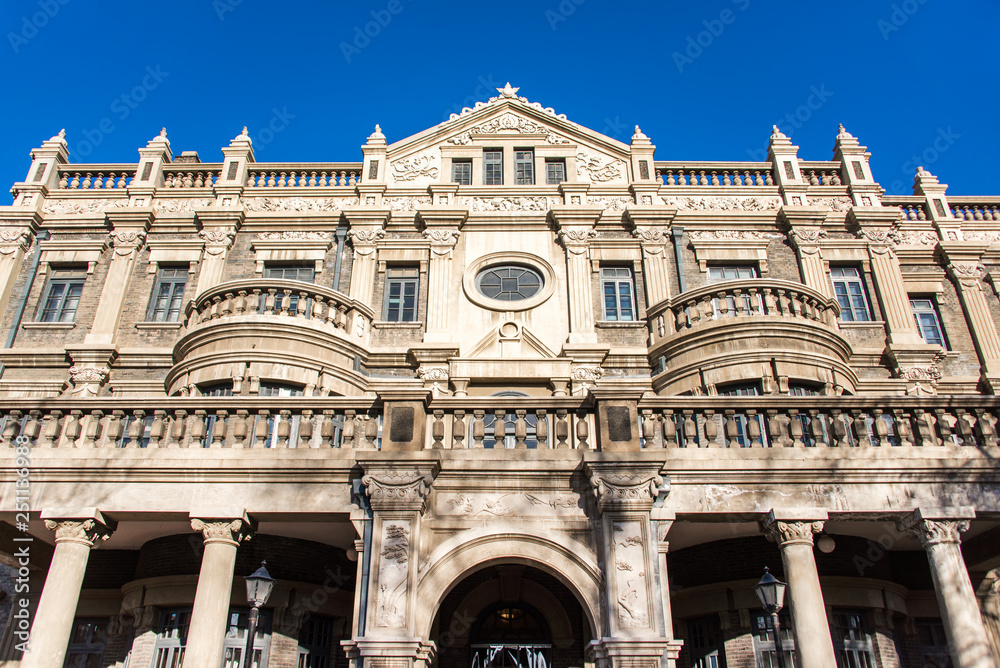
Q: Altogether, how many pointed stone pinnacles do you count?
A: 8